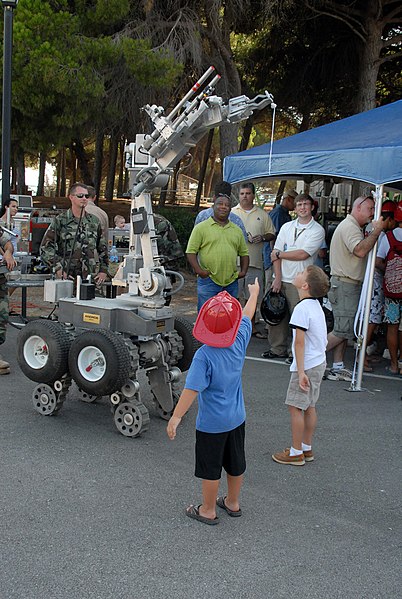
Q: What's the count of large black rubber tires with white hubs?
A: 2